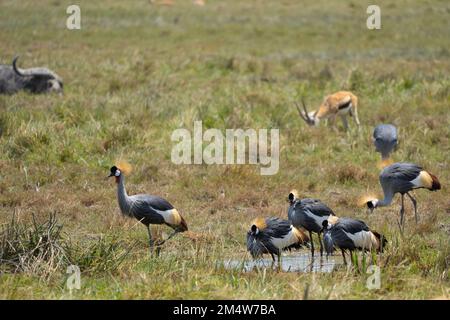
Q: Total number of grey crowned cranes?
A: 6